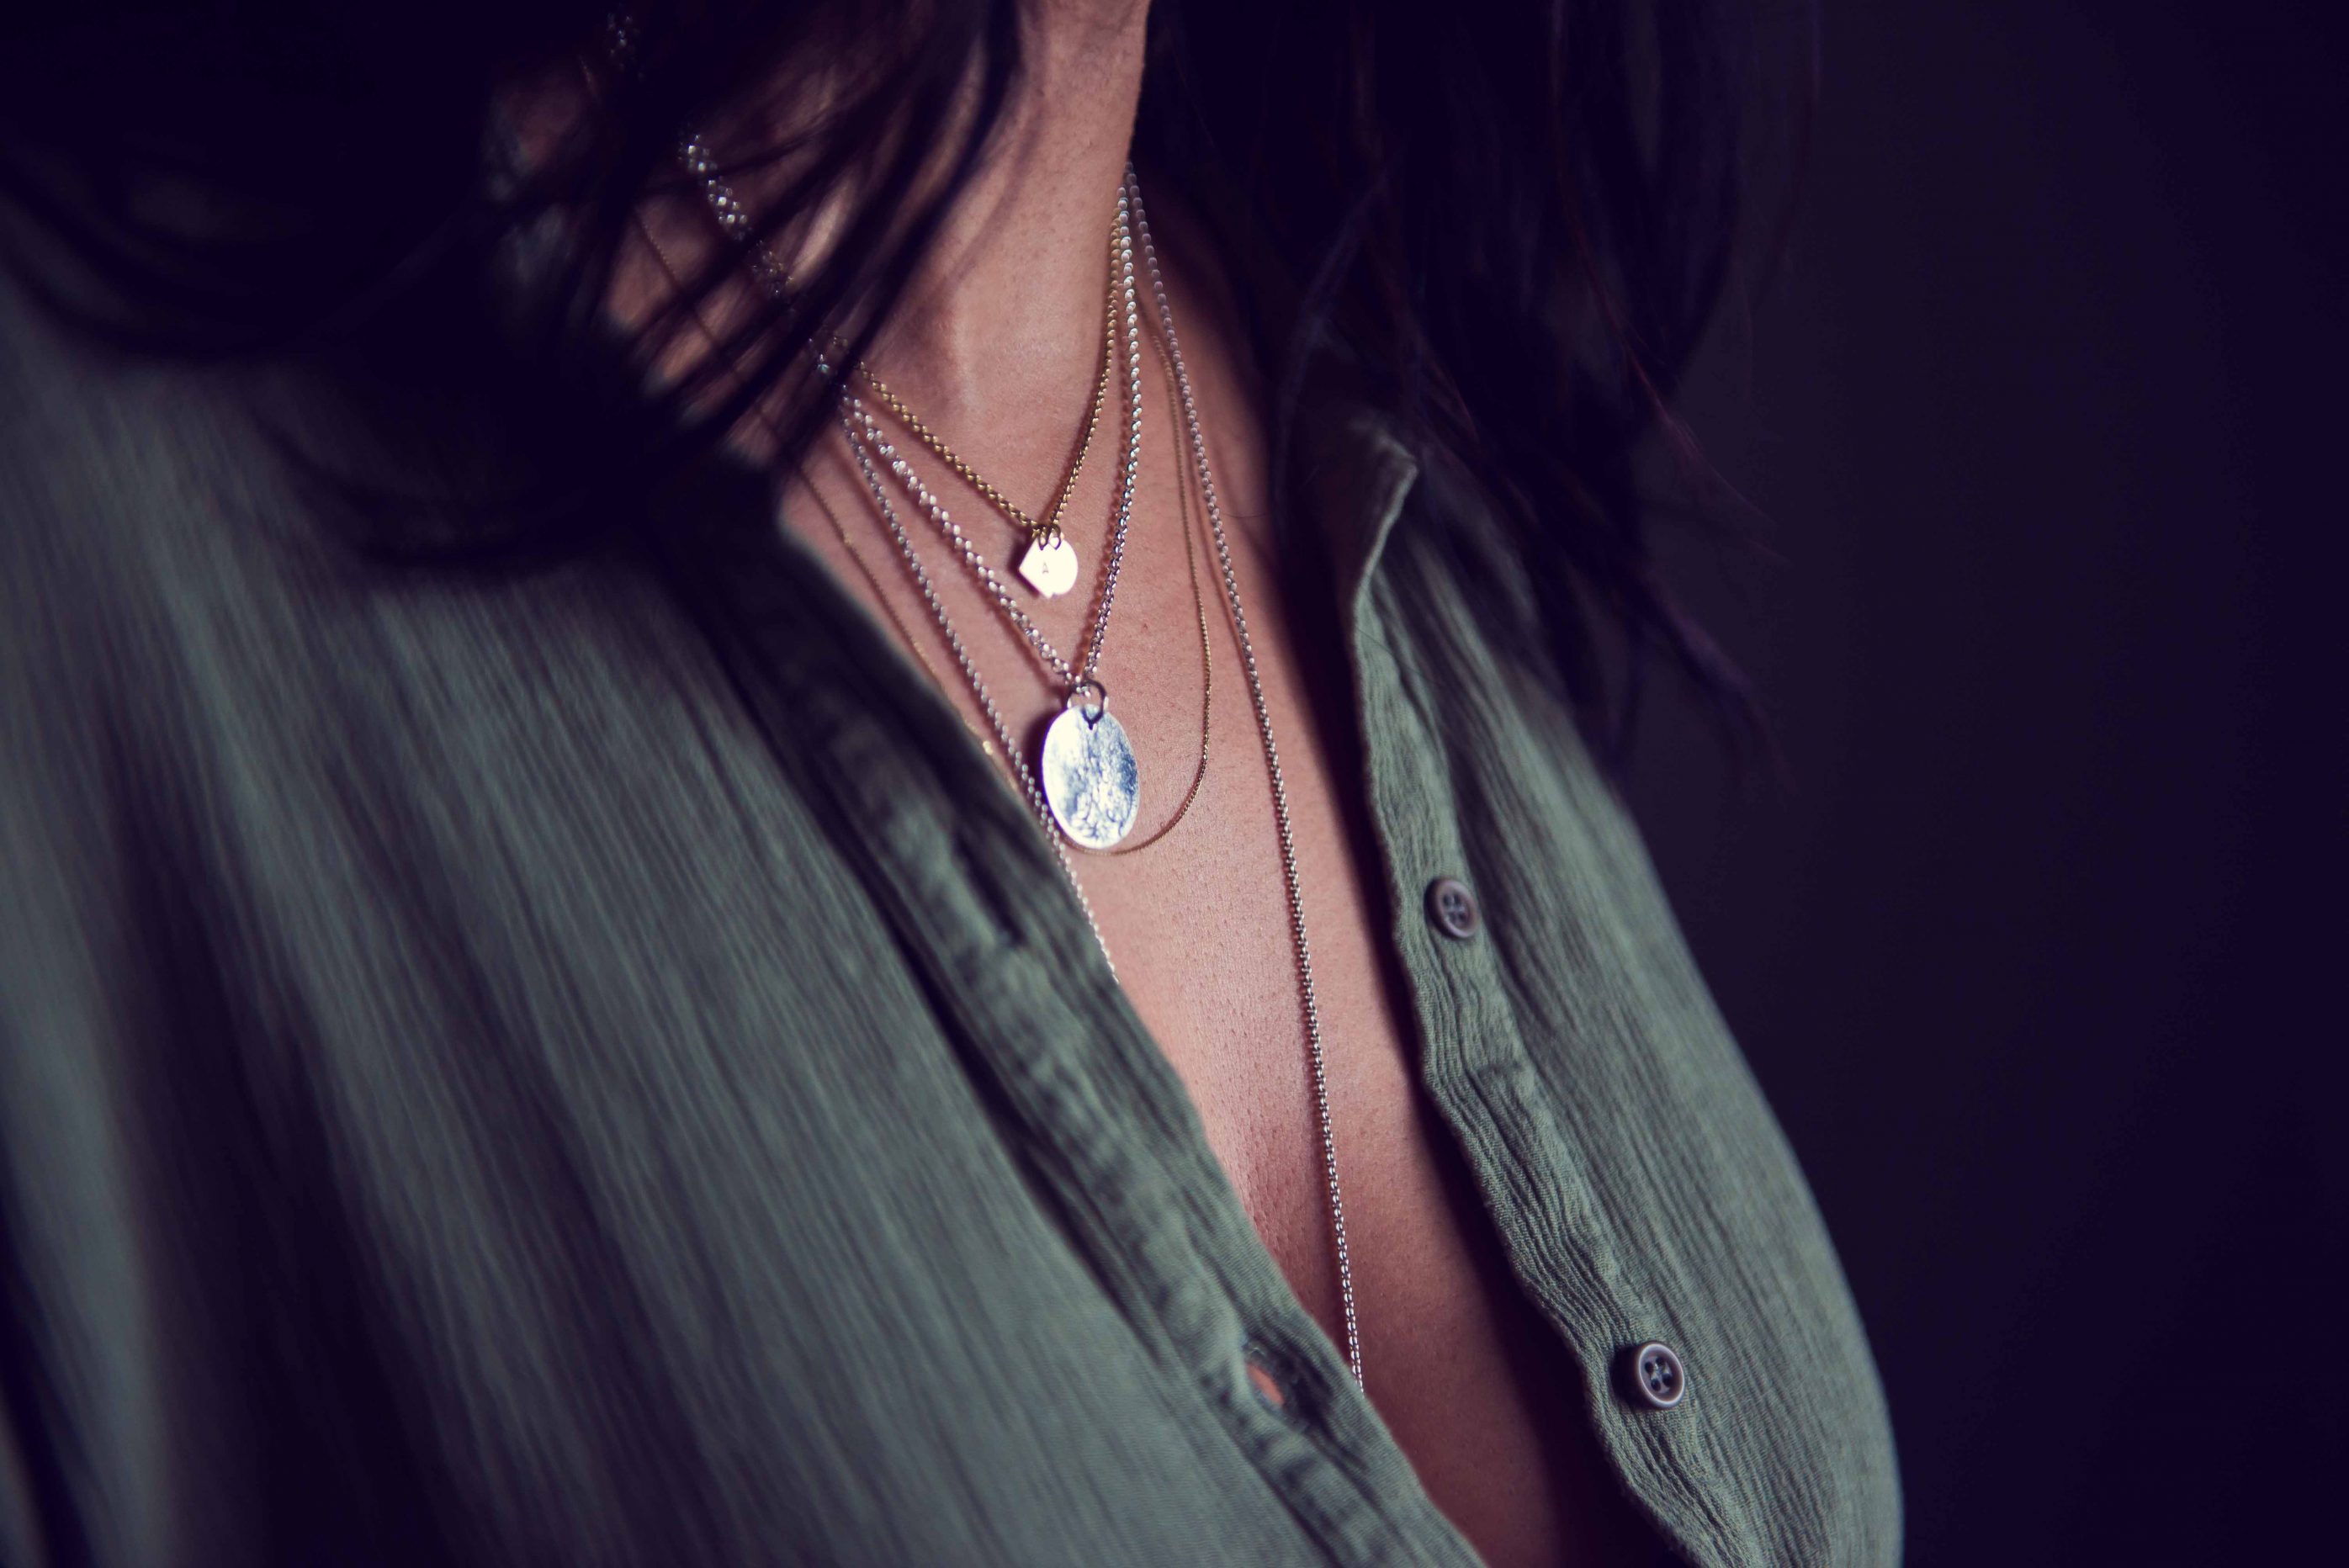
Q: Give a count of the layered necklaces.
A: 4